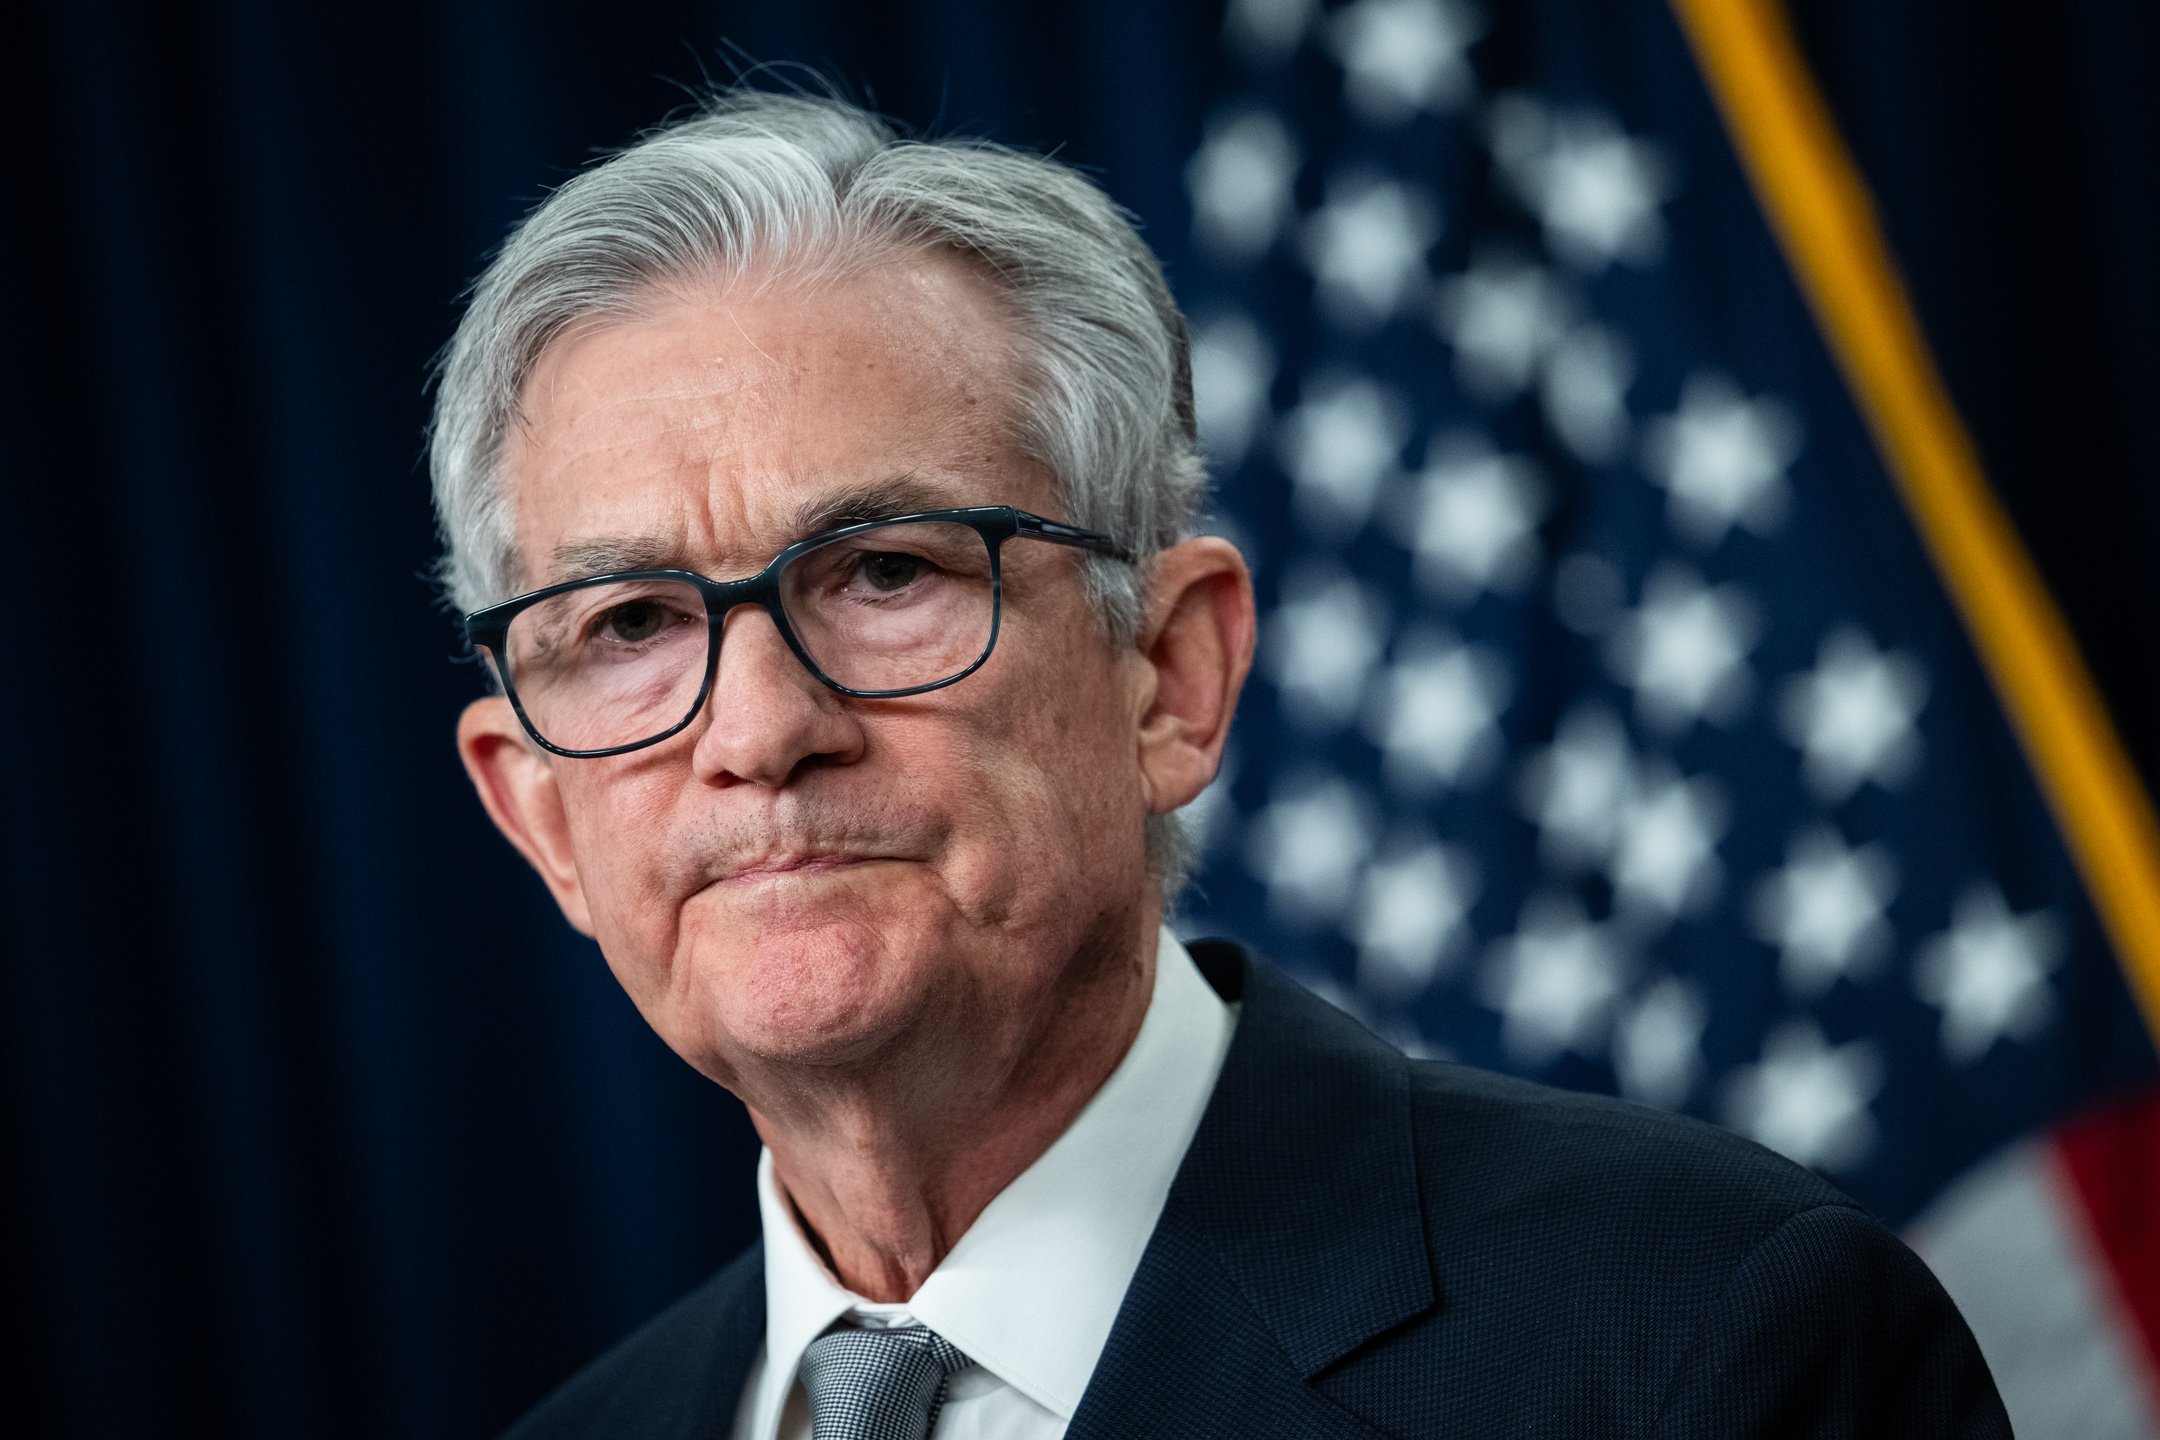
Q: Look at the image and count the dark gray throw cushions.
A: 0